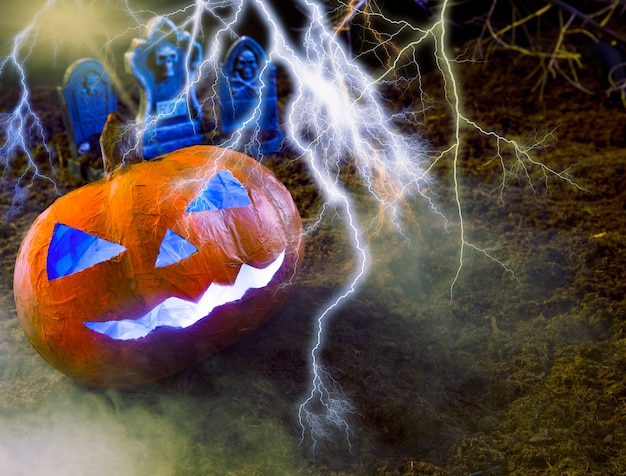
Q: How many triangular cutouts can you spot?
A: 3